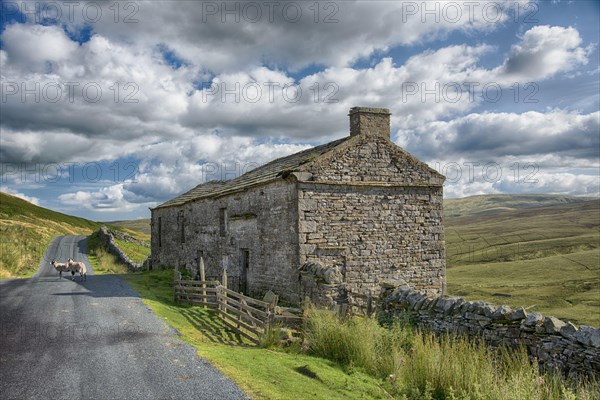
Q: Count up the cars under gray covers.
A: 0